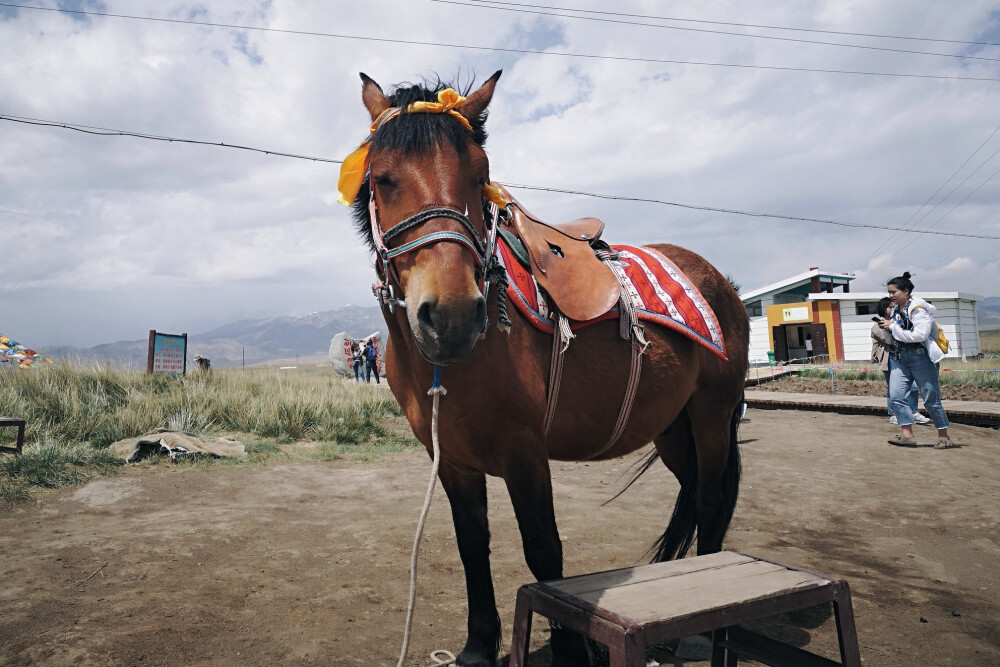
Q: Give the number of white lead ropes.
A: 1